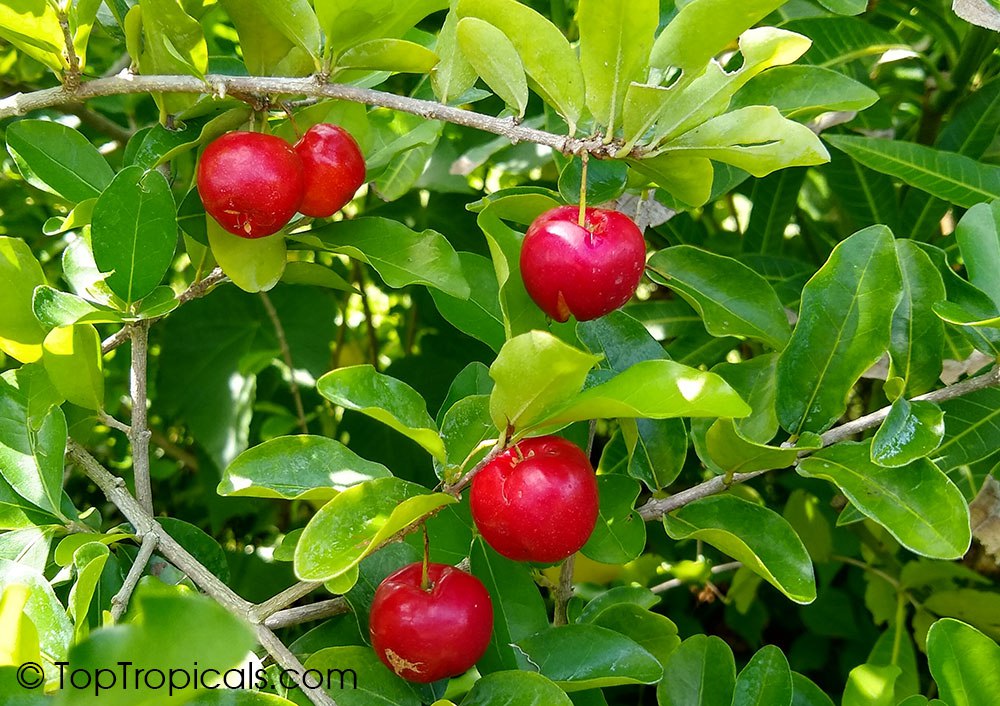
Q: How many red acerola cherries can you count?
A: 5